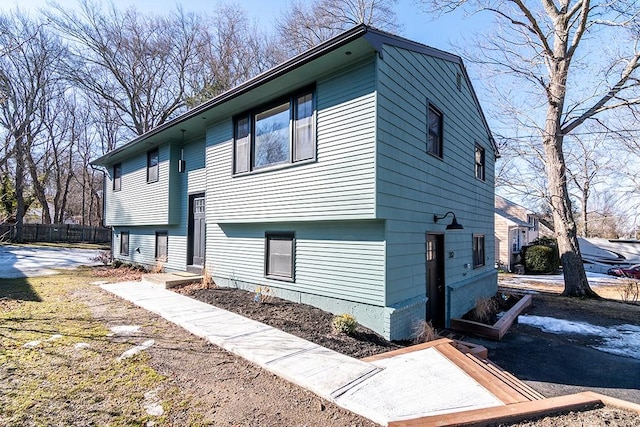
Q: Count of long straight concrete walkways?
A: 1